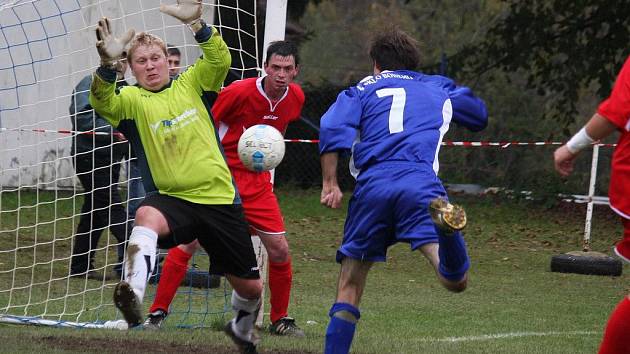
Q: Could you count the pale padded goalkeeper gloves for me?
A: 2